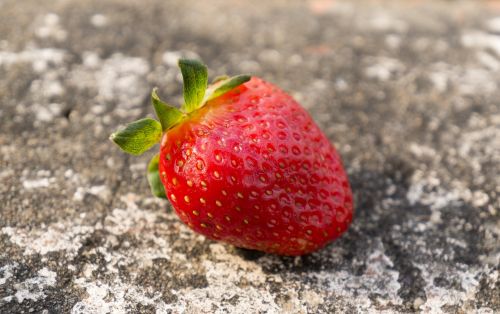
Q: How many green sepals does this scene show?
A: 5